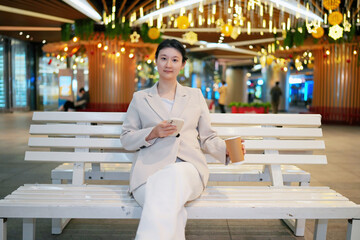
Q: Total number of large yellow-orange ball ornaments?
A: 6